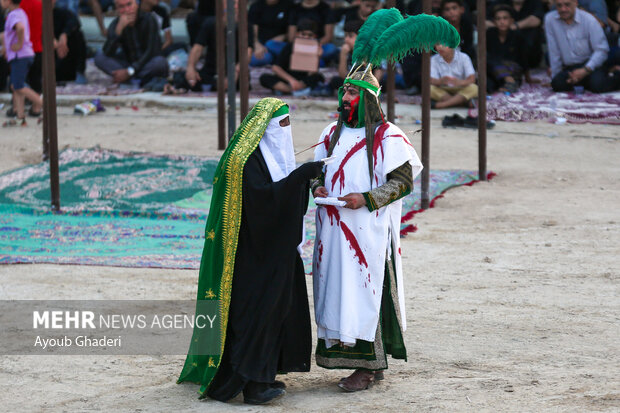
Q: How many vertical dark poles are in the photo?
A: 8